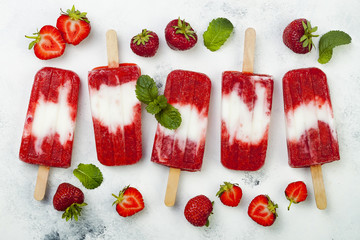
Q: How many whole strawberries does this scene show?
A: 5